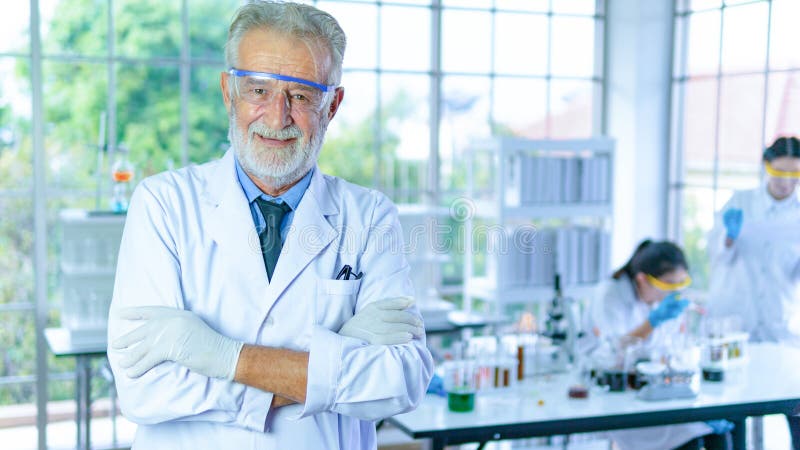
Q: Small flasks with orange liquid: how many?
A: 1